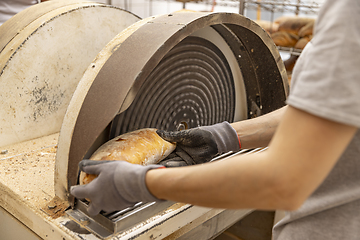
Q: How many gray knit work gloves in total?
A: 2